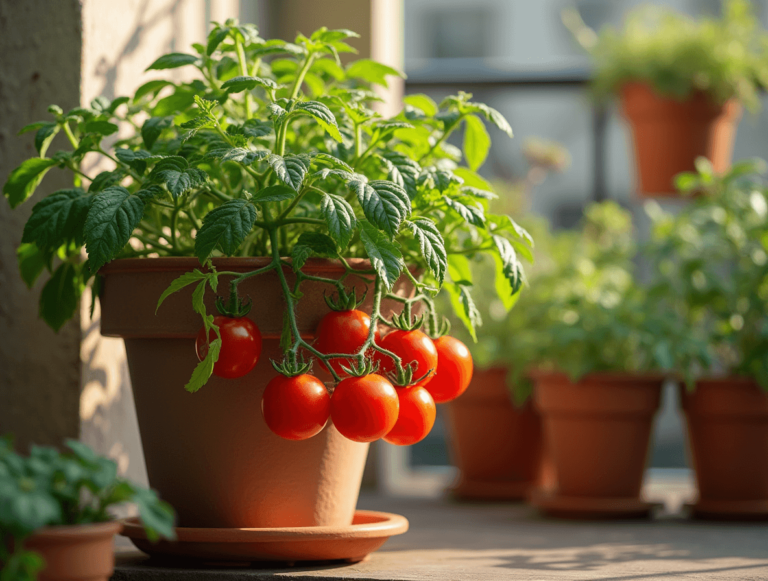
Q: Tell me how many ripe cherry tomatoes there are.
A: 7